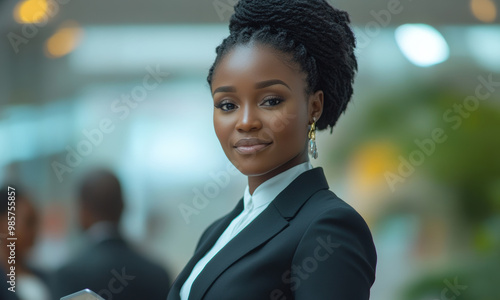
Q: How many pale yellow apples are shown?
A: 0